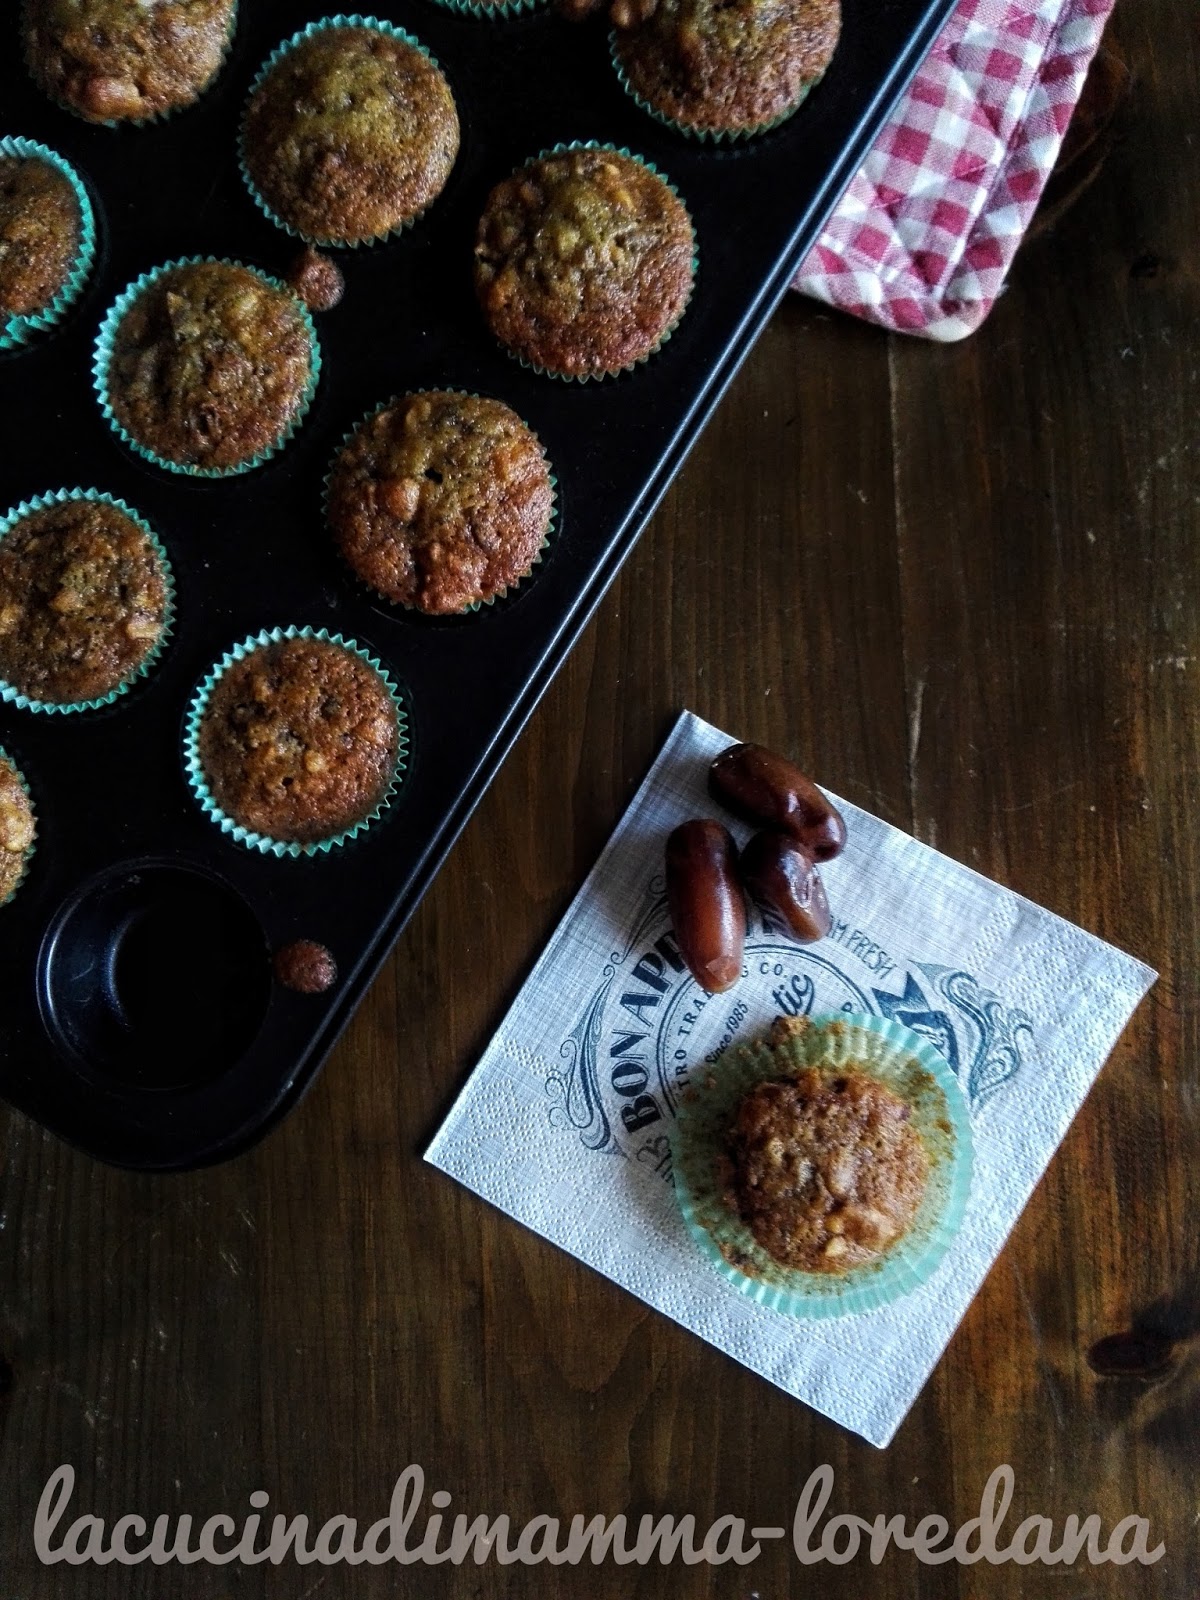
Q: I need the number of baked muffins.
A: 12